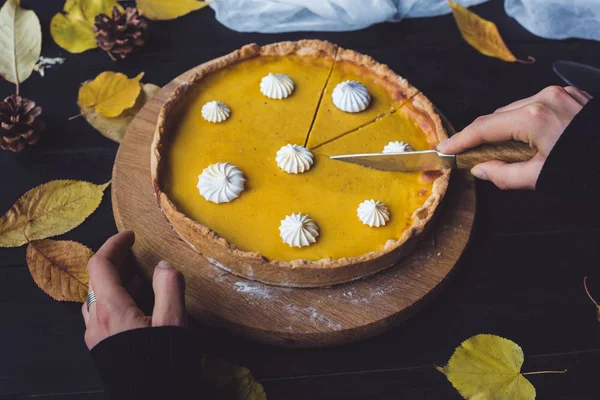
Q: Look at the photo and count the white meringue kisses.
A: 8